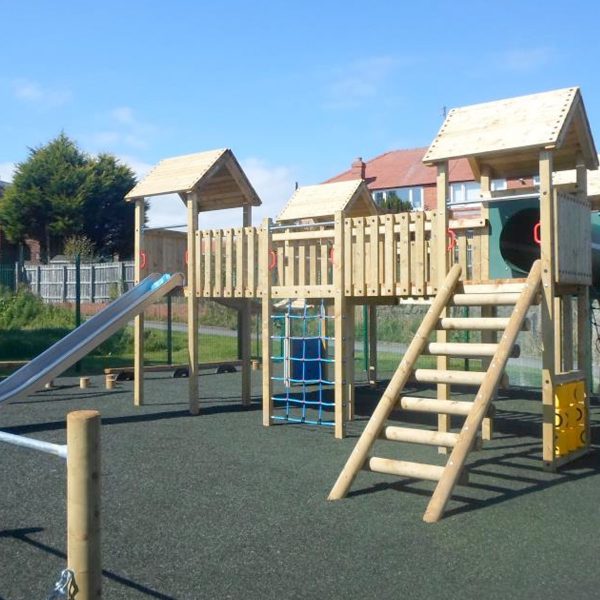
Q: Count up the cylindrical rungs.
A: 7